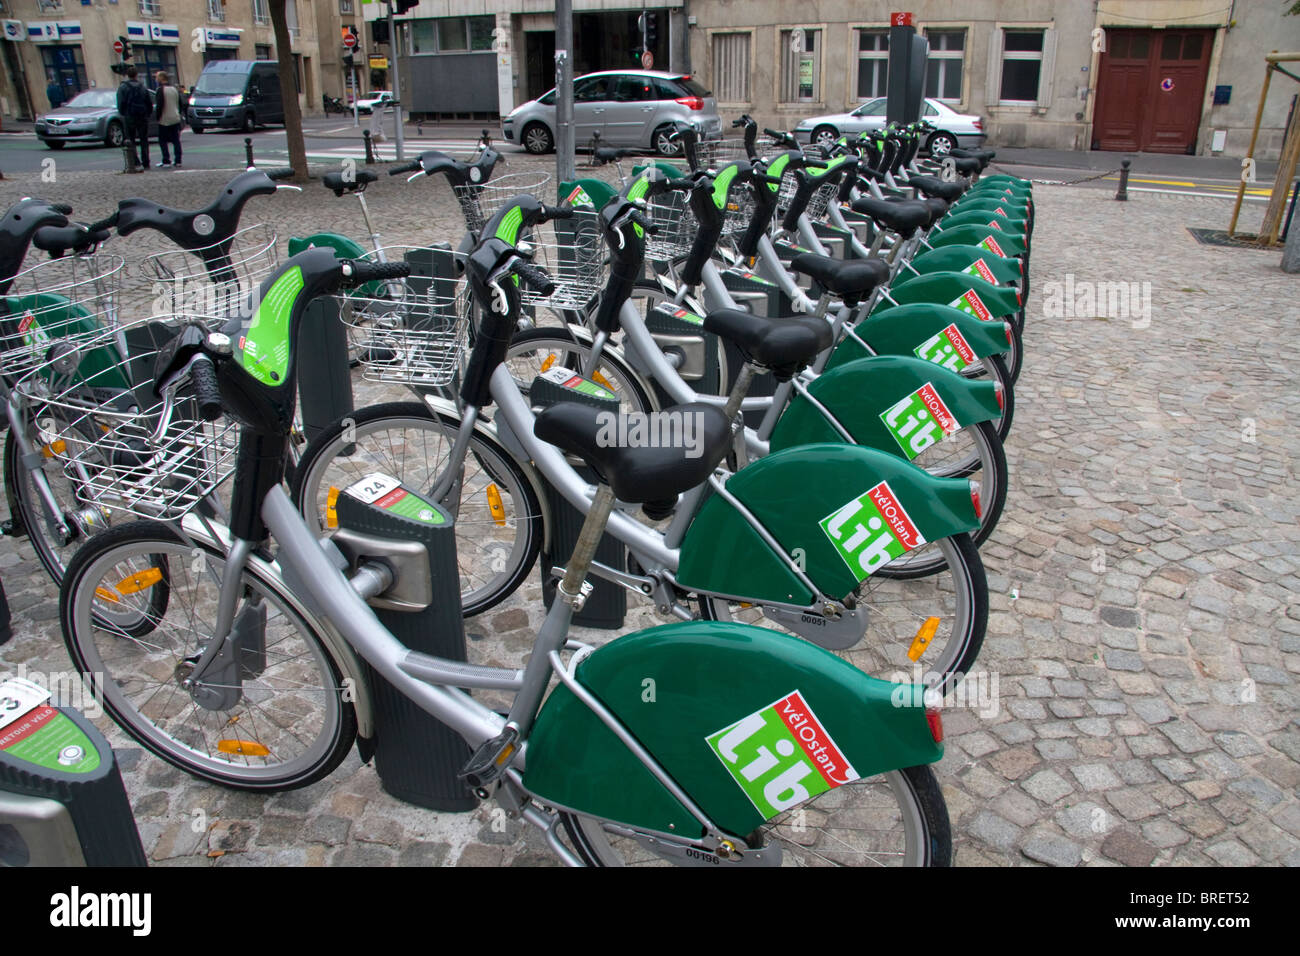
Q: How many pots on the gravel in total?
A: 0